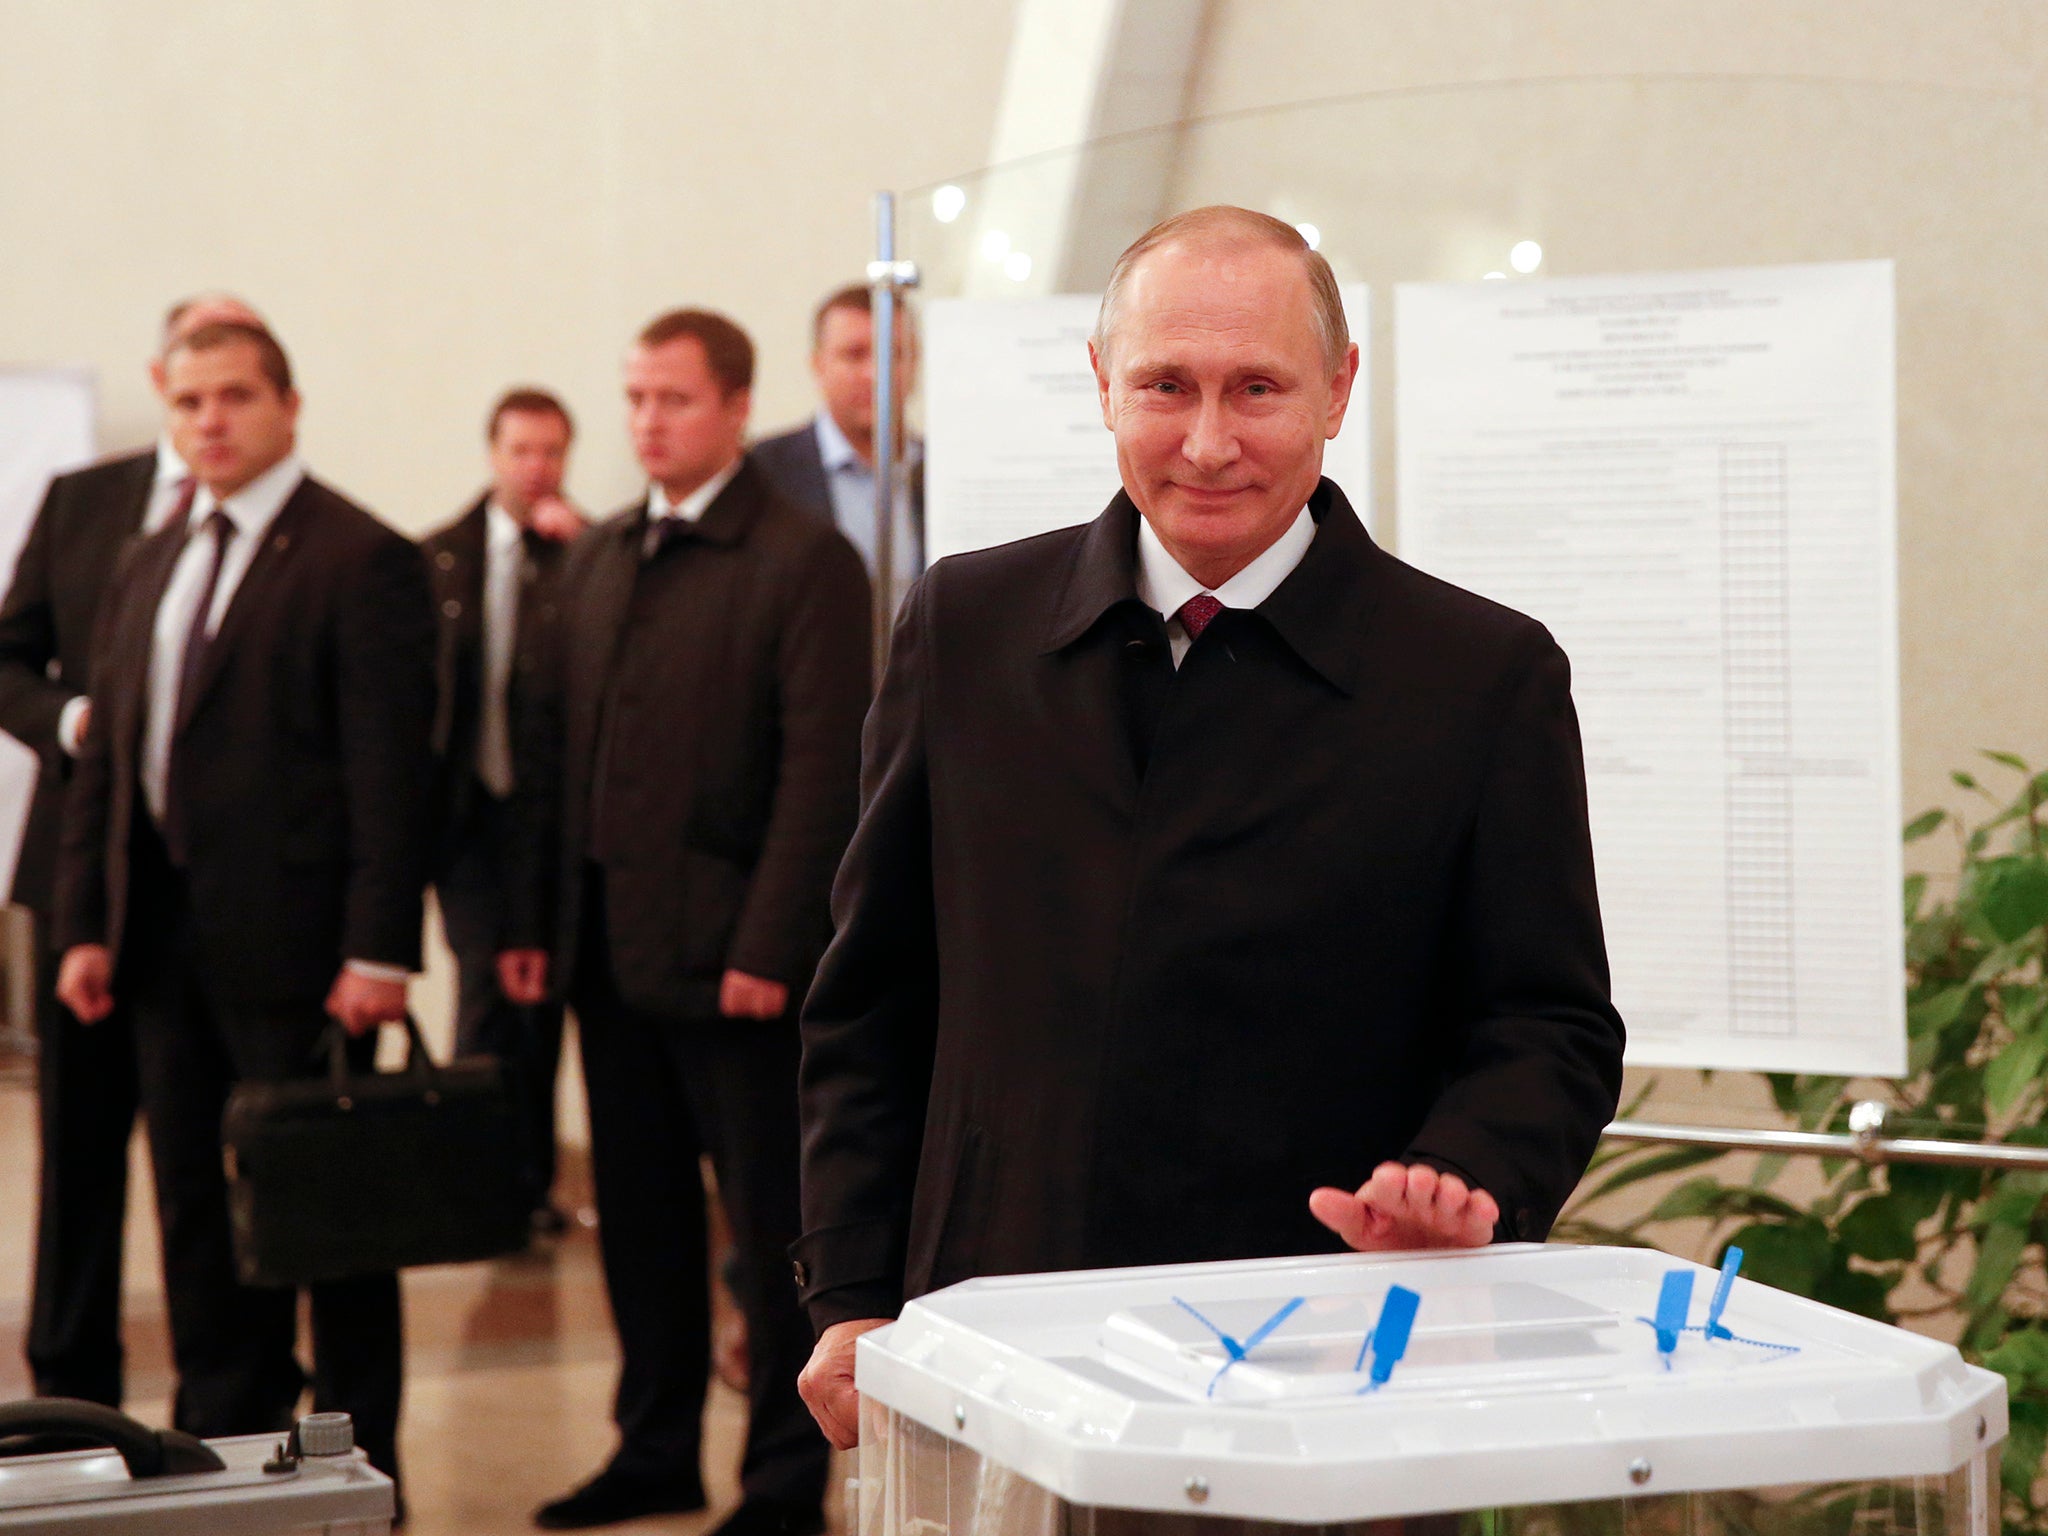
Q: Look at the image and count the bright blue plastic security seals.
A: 4